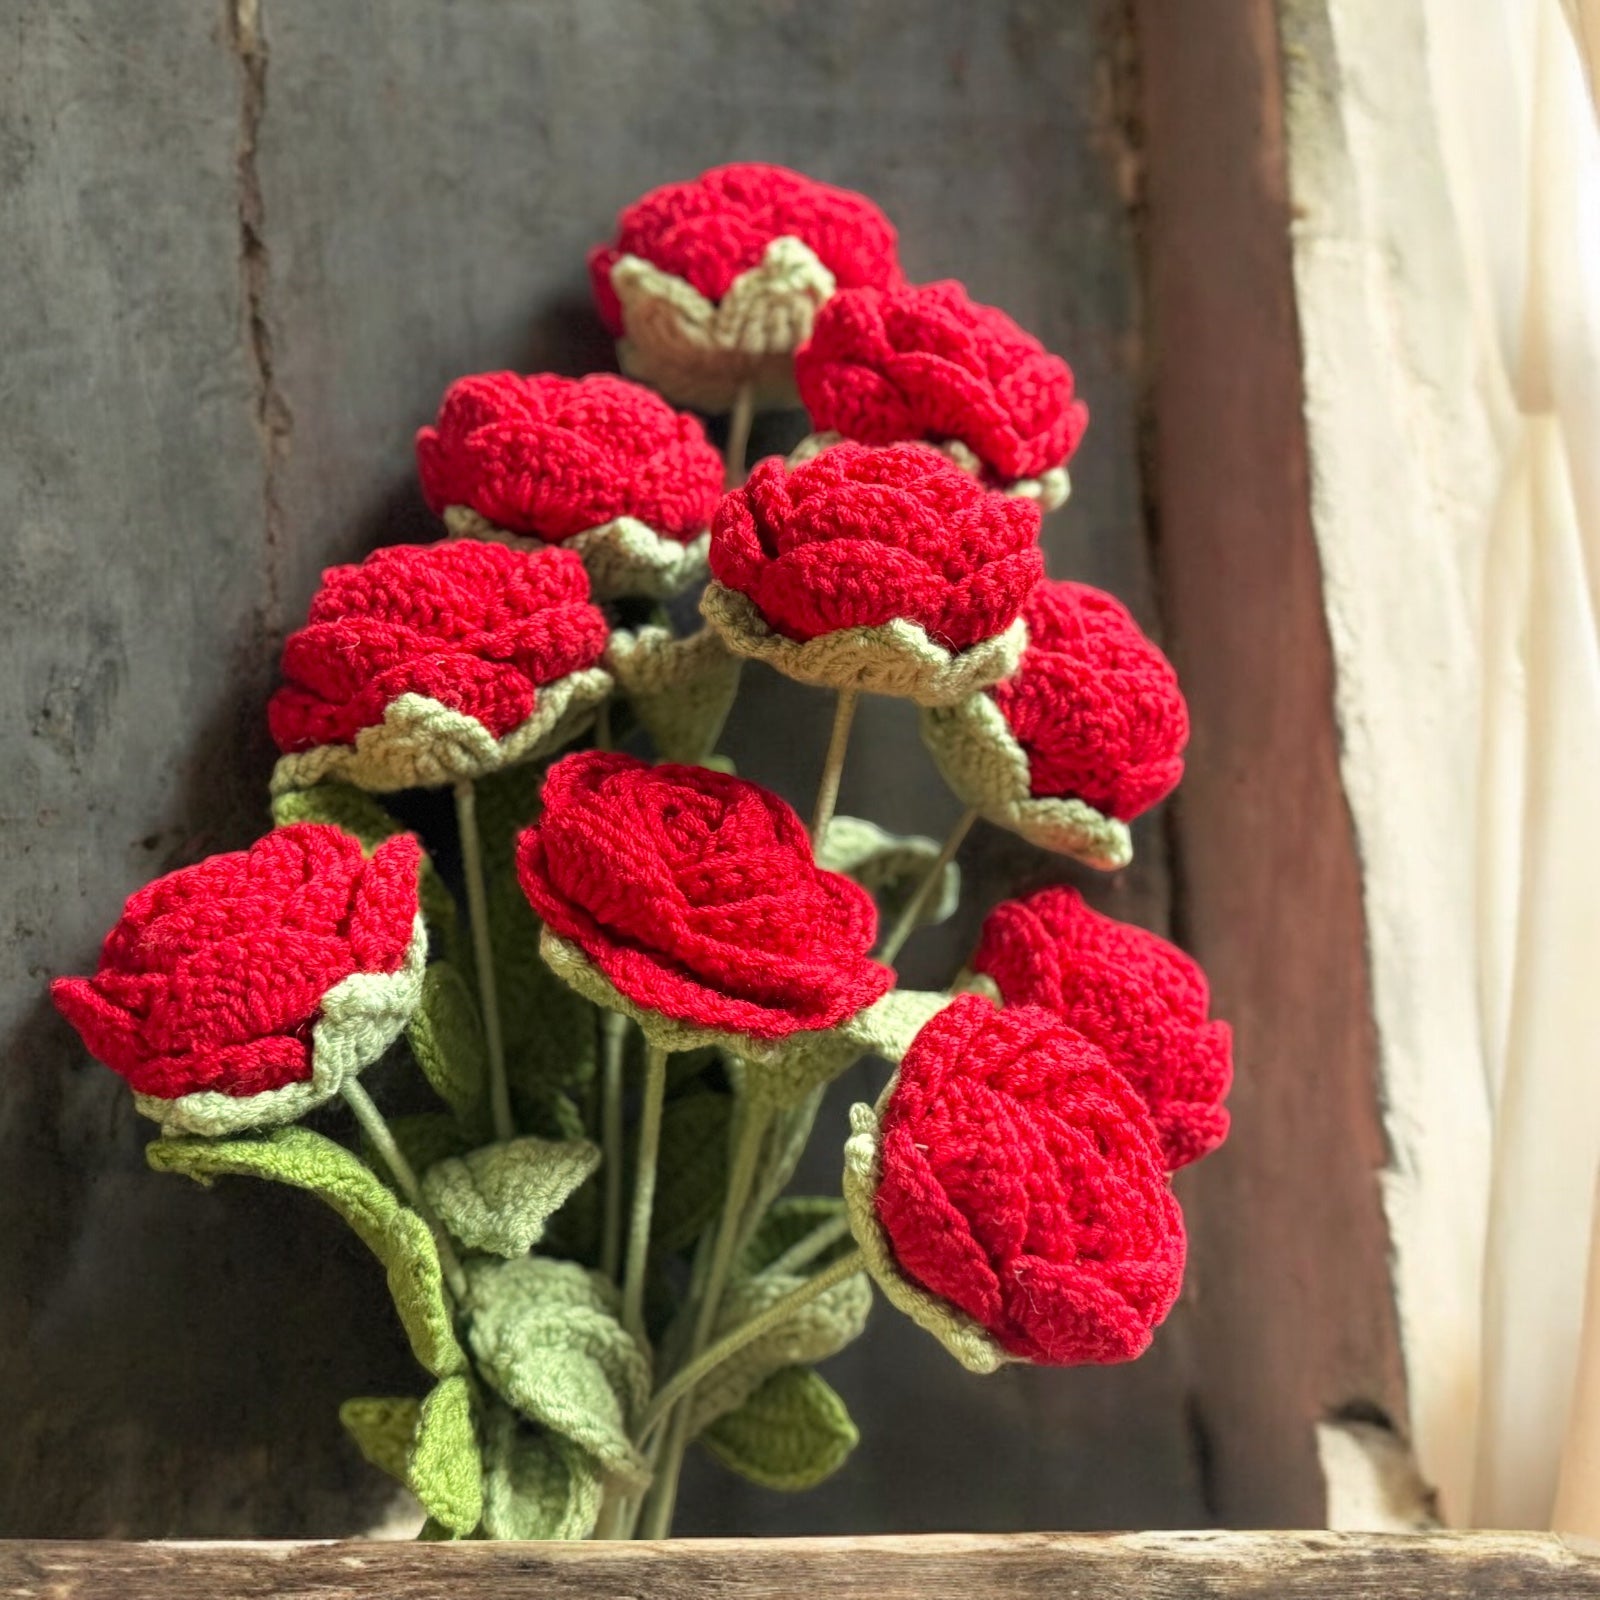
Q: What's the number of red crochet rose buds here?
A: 10